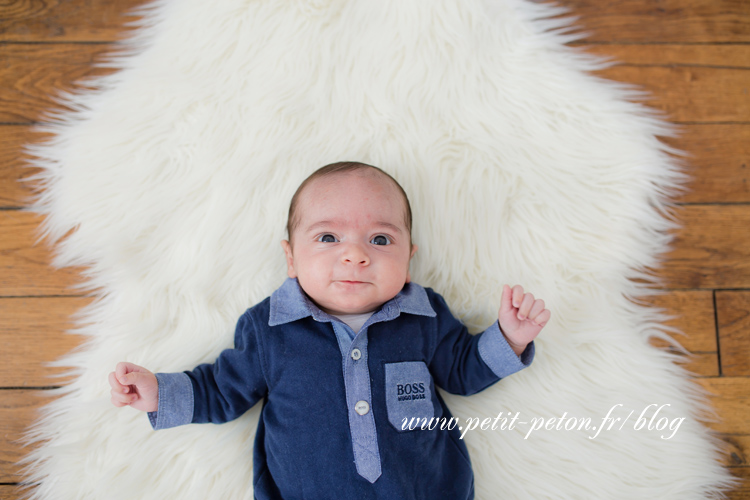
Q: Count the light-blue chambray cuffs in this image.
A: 2